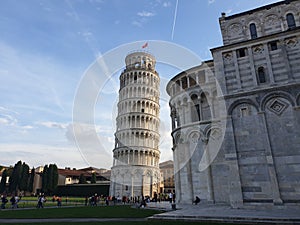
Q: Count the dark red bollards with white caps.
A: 0